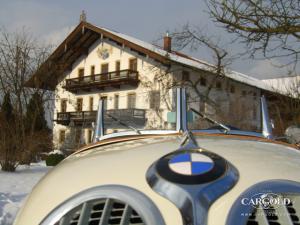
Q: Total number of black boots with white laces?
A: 0